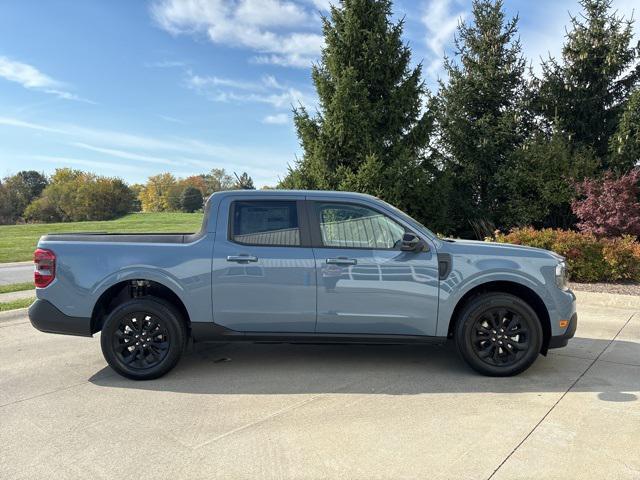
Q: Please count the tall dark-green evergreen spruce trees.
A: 3